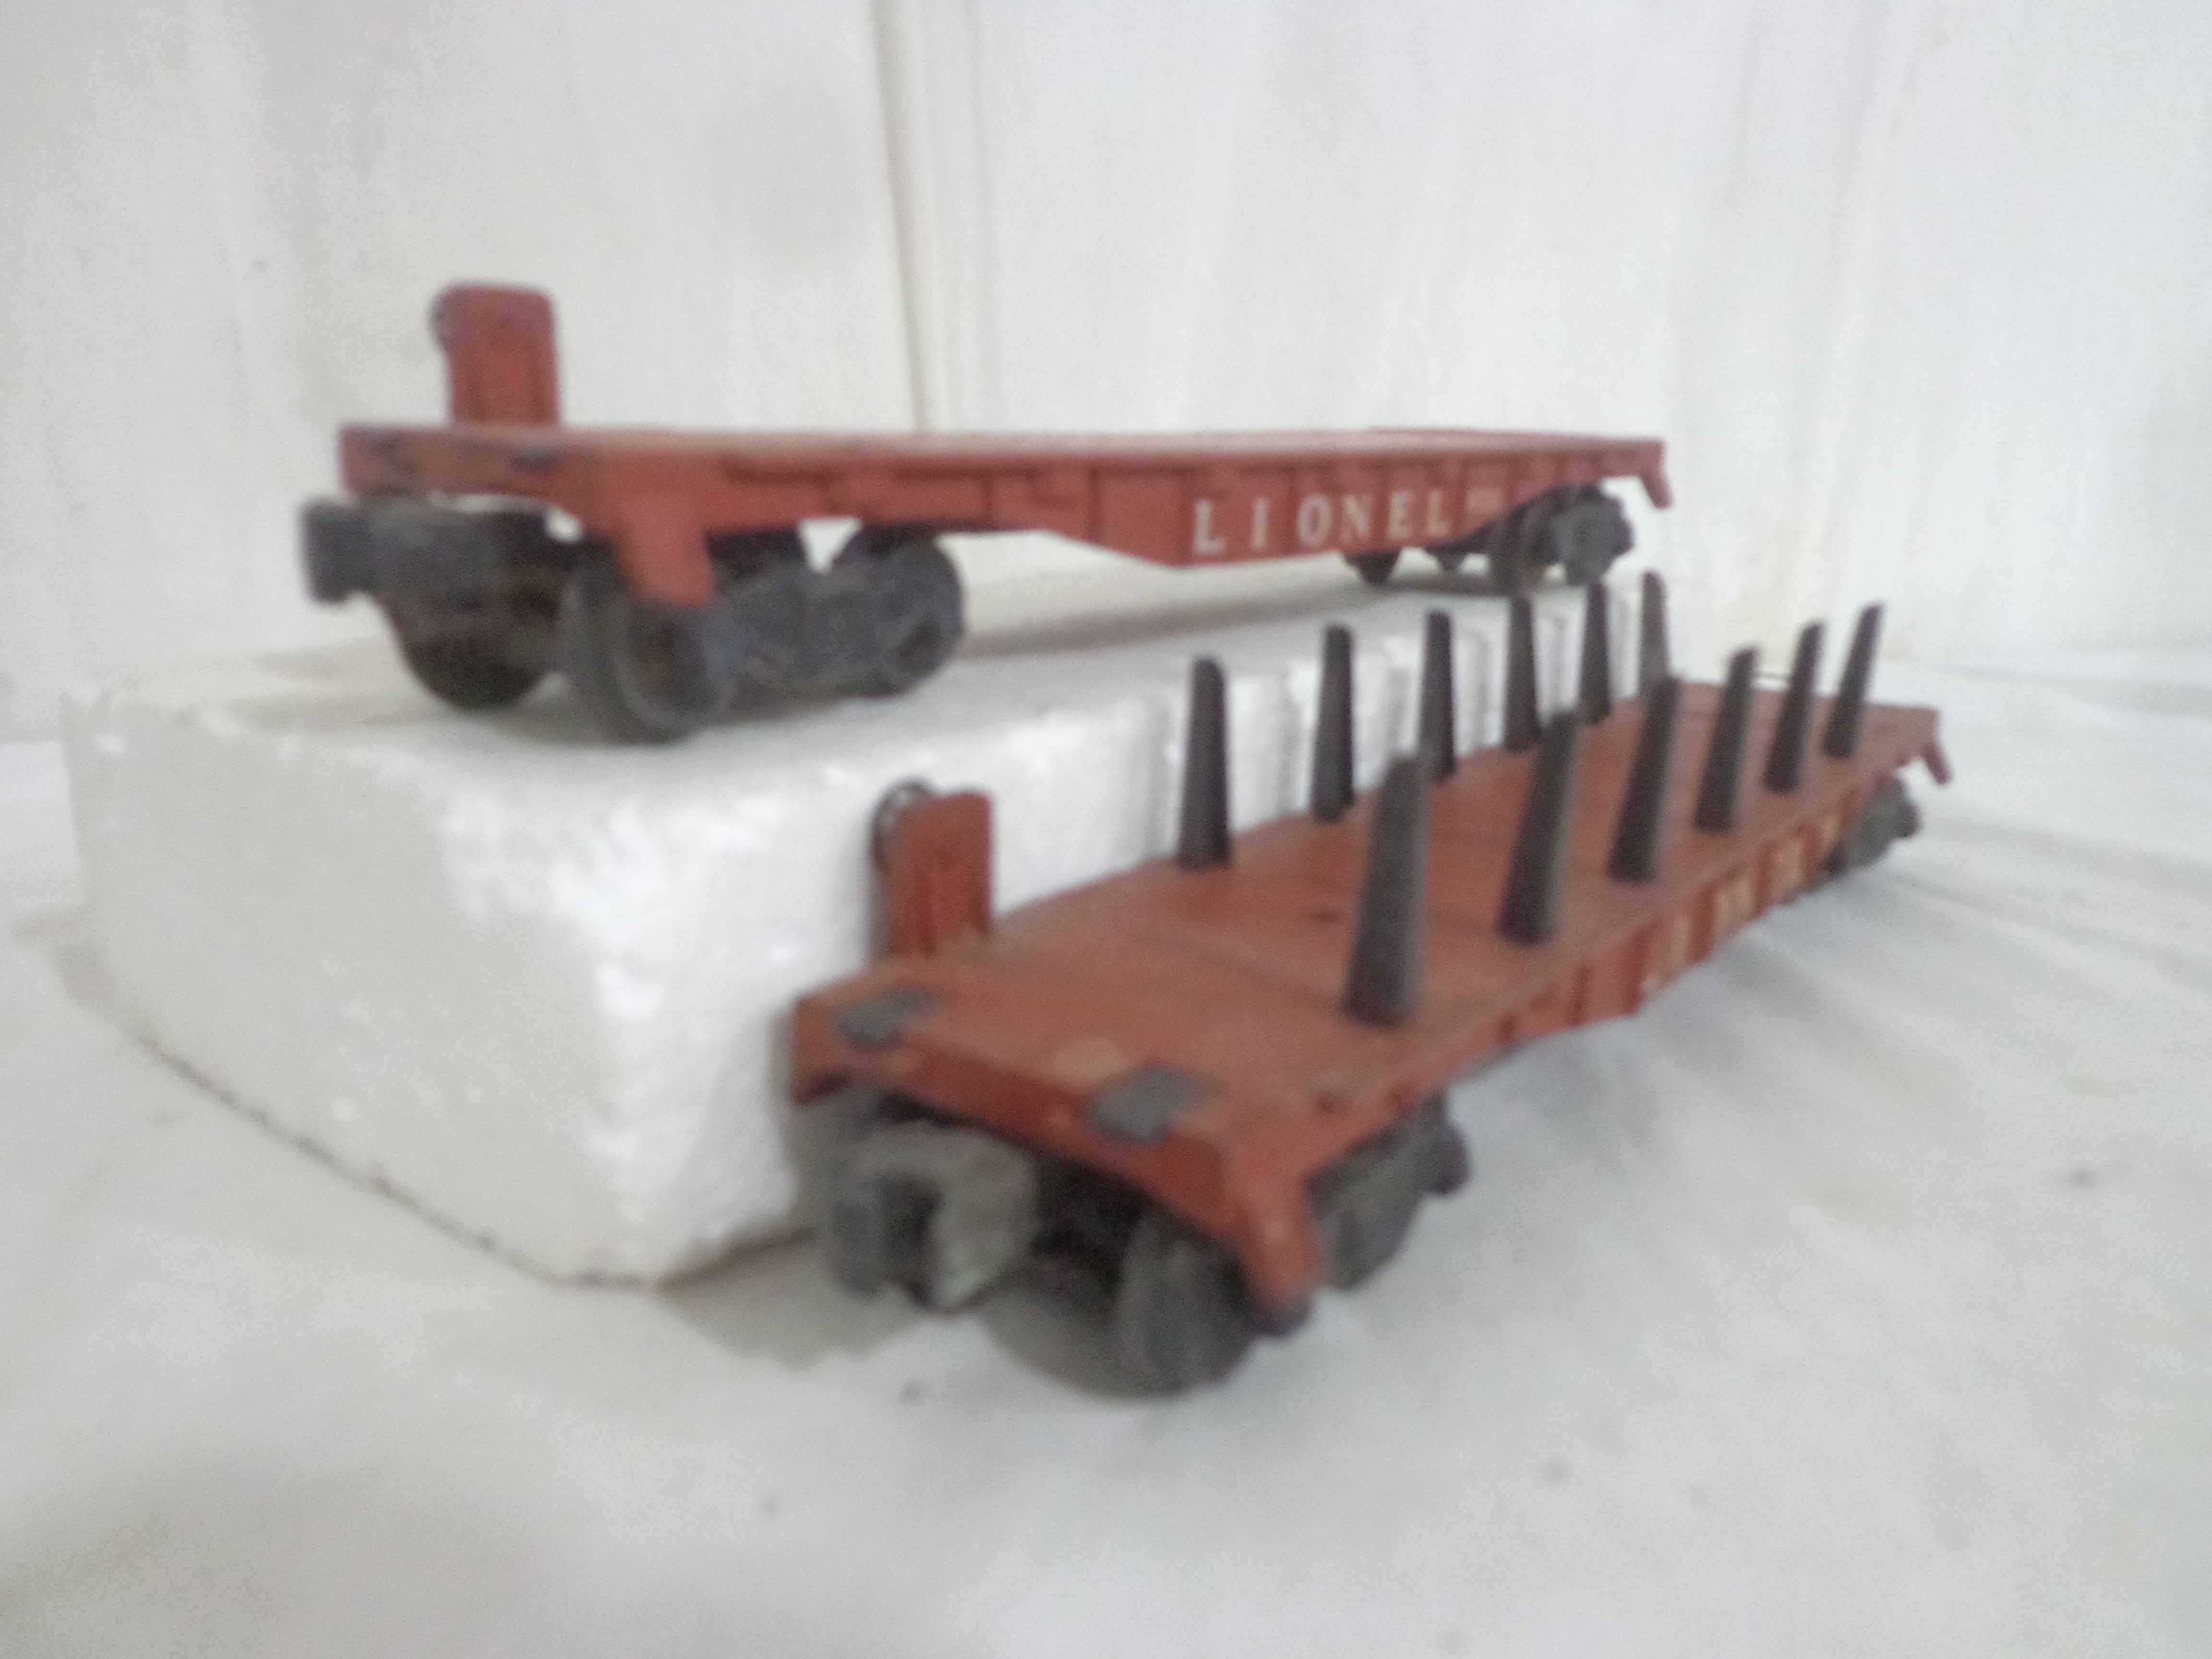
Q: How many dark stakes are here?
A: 12